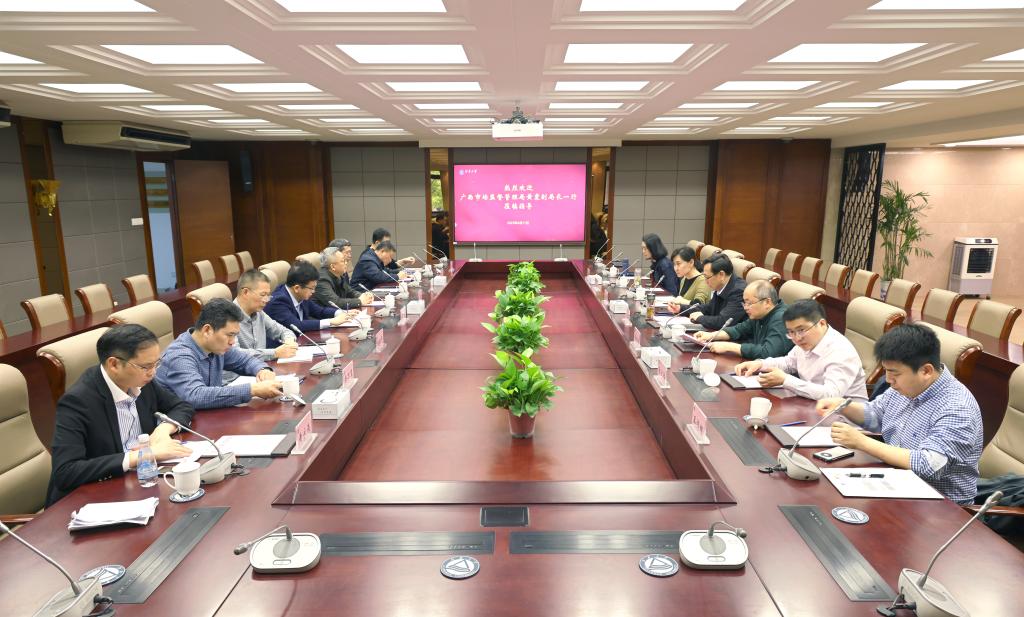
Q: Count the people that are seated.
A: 14